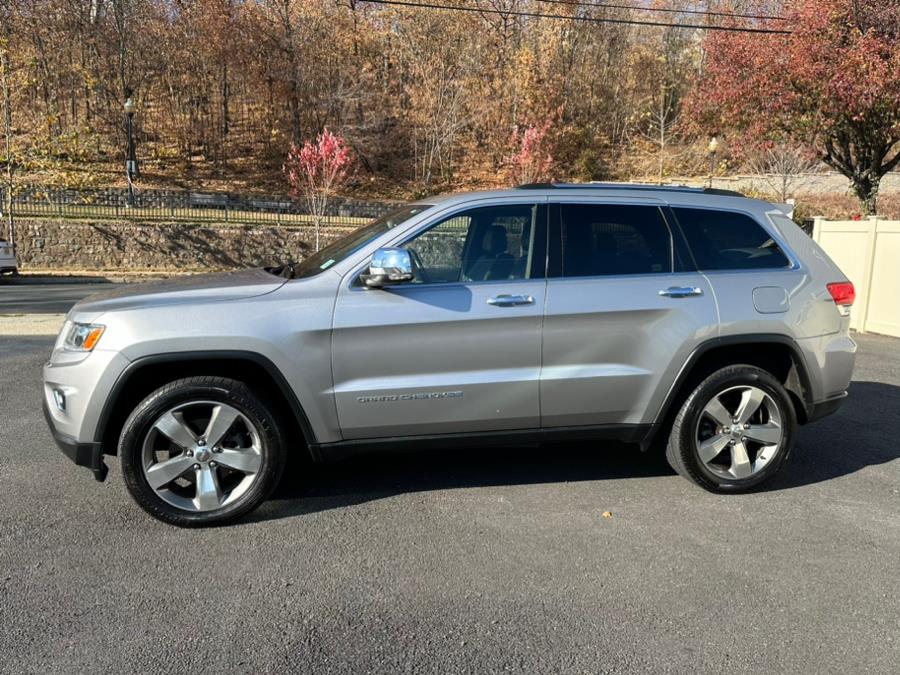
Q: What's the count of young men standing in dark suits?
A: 0